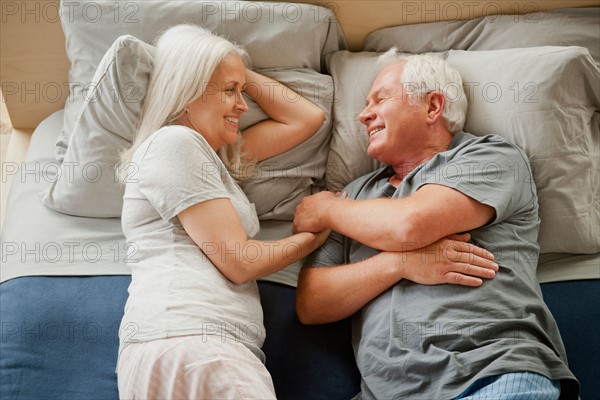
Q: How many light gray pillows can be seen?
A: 4